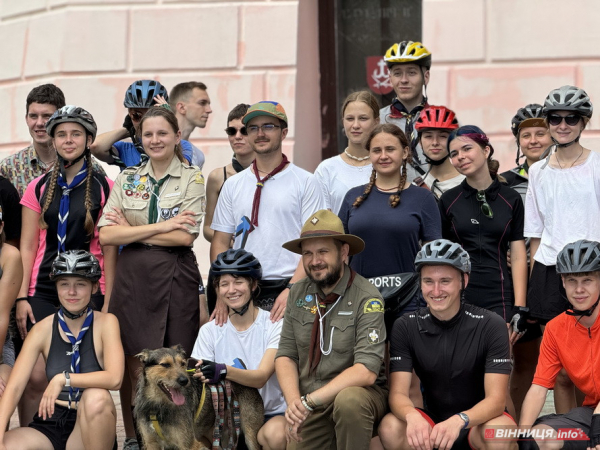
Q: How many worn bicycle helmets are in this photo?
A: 10